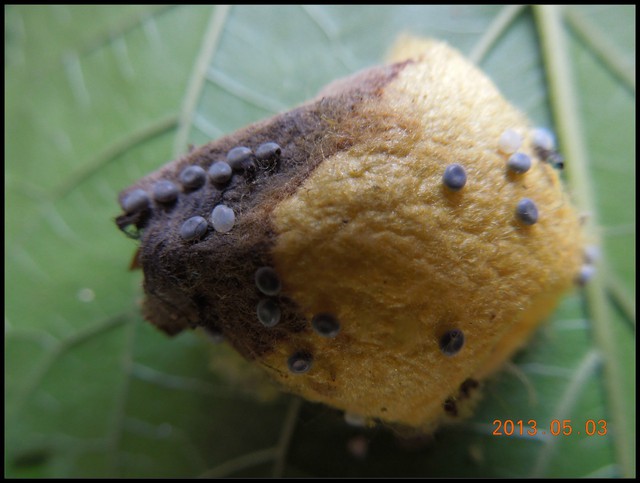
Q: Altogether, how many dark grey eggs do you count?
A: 15